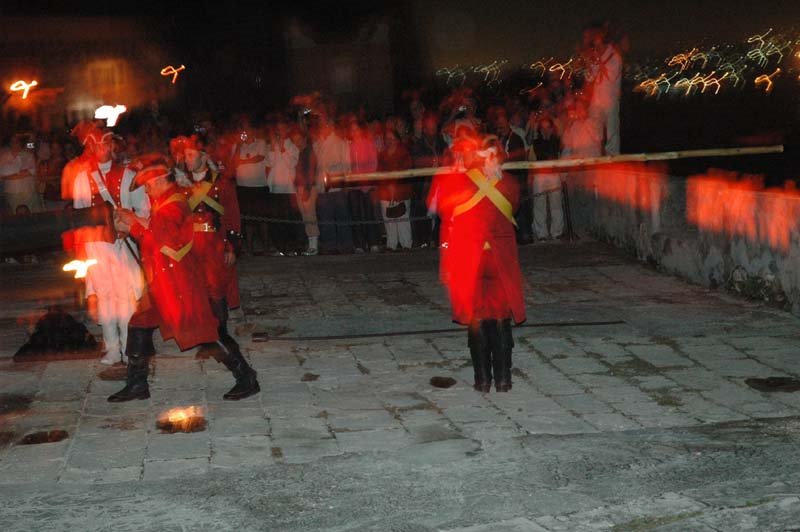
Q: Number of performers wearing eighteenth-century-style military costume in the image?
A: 4